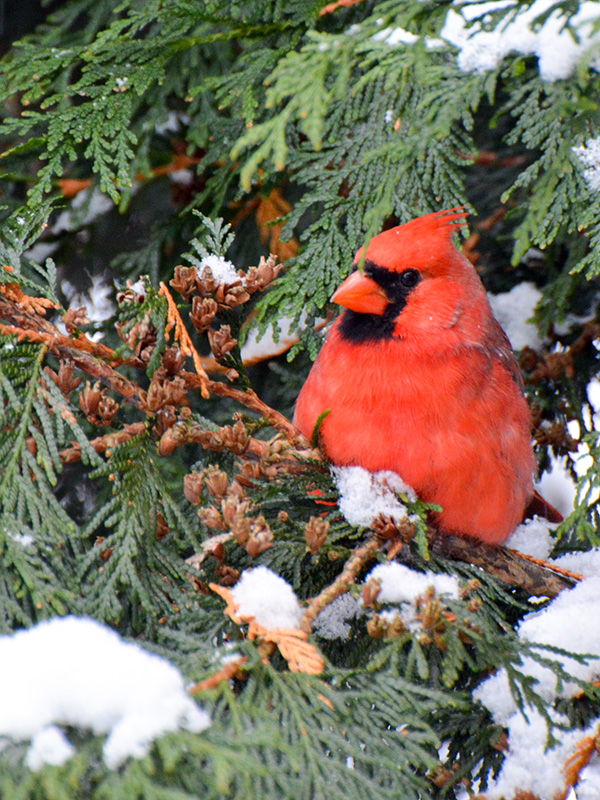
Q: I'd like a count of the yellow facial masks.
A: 0